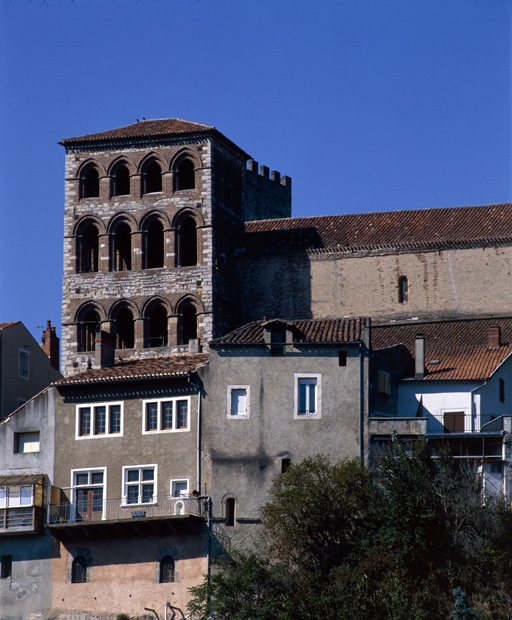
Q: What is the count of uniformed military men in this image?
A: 0